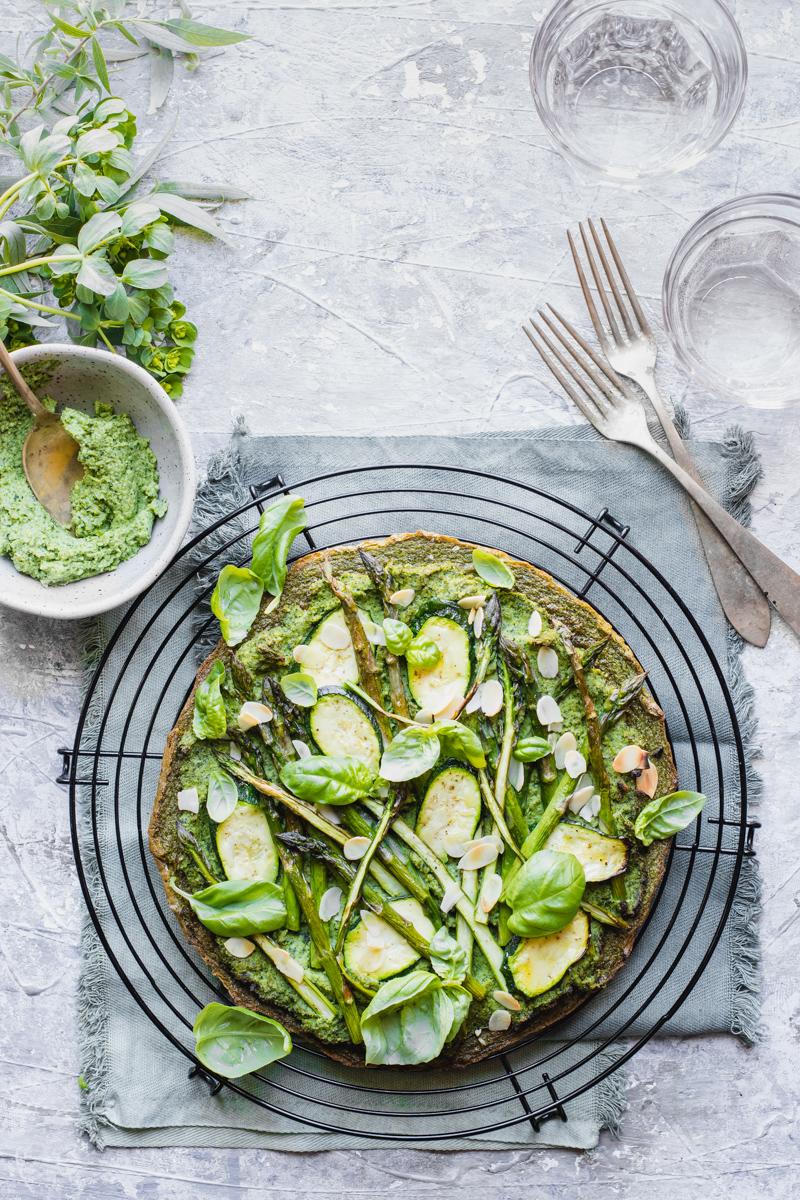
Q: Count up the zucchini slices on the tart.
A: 8